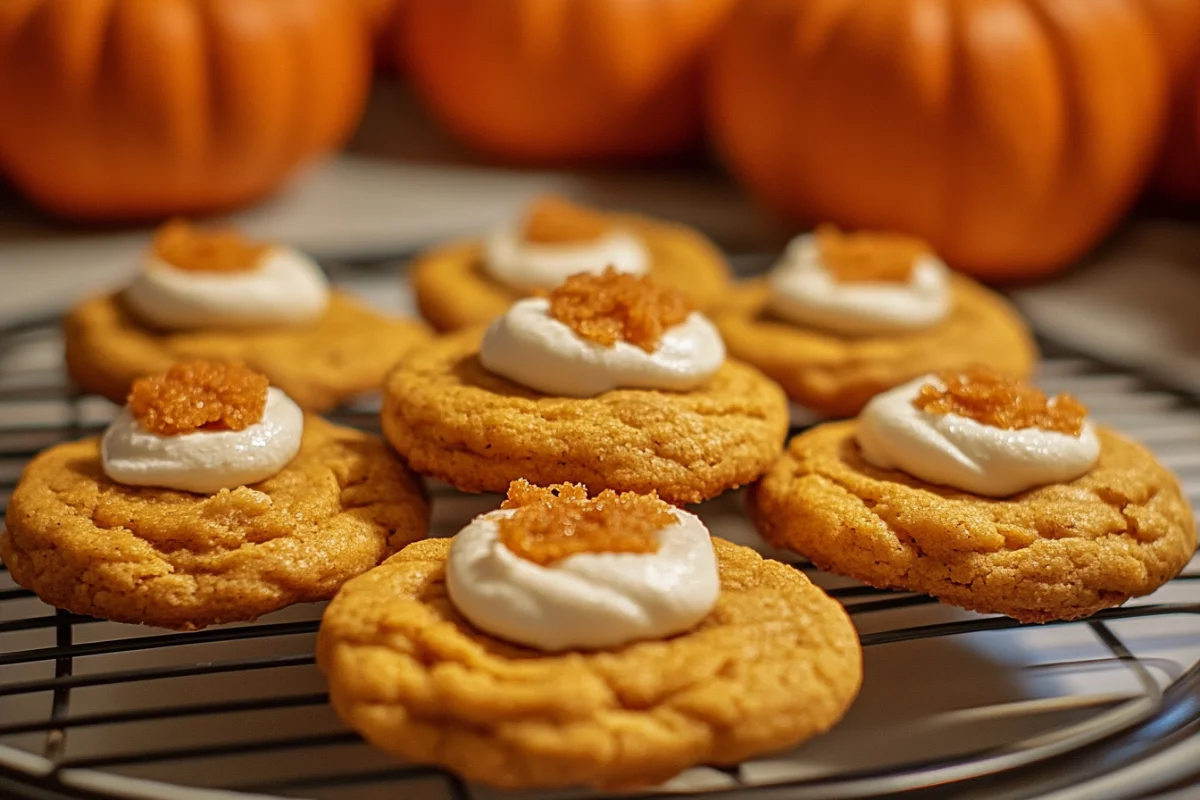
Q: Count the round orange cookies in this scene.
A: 7